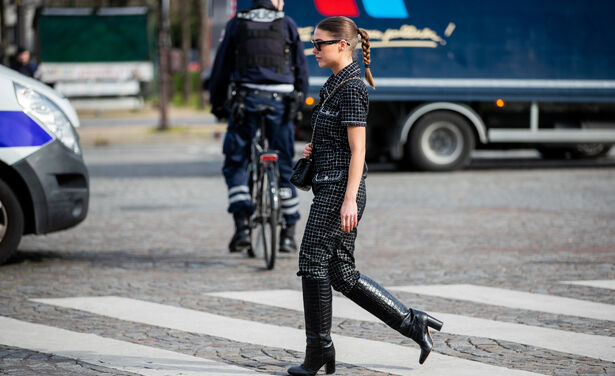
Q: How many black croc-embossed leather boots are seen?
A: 2